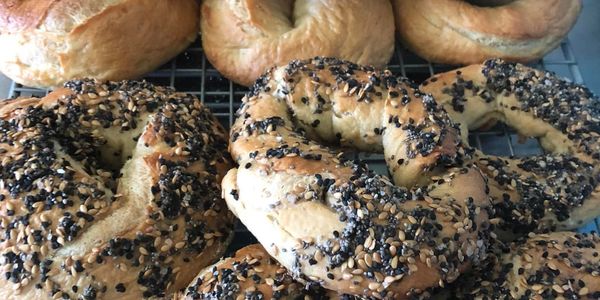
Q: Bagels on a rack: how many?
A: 8